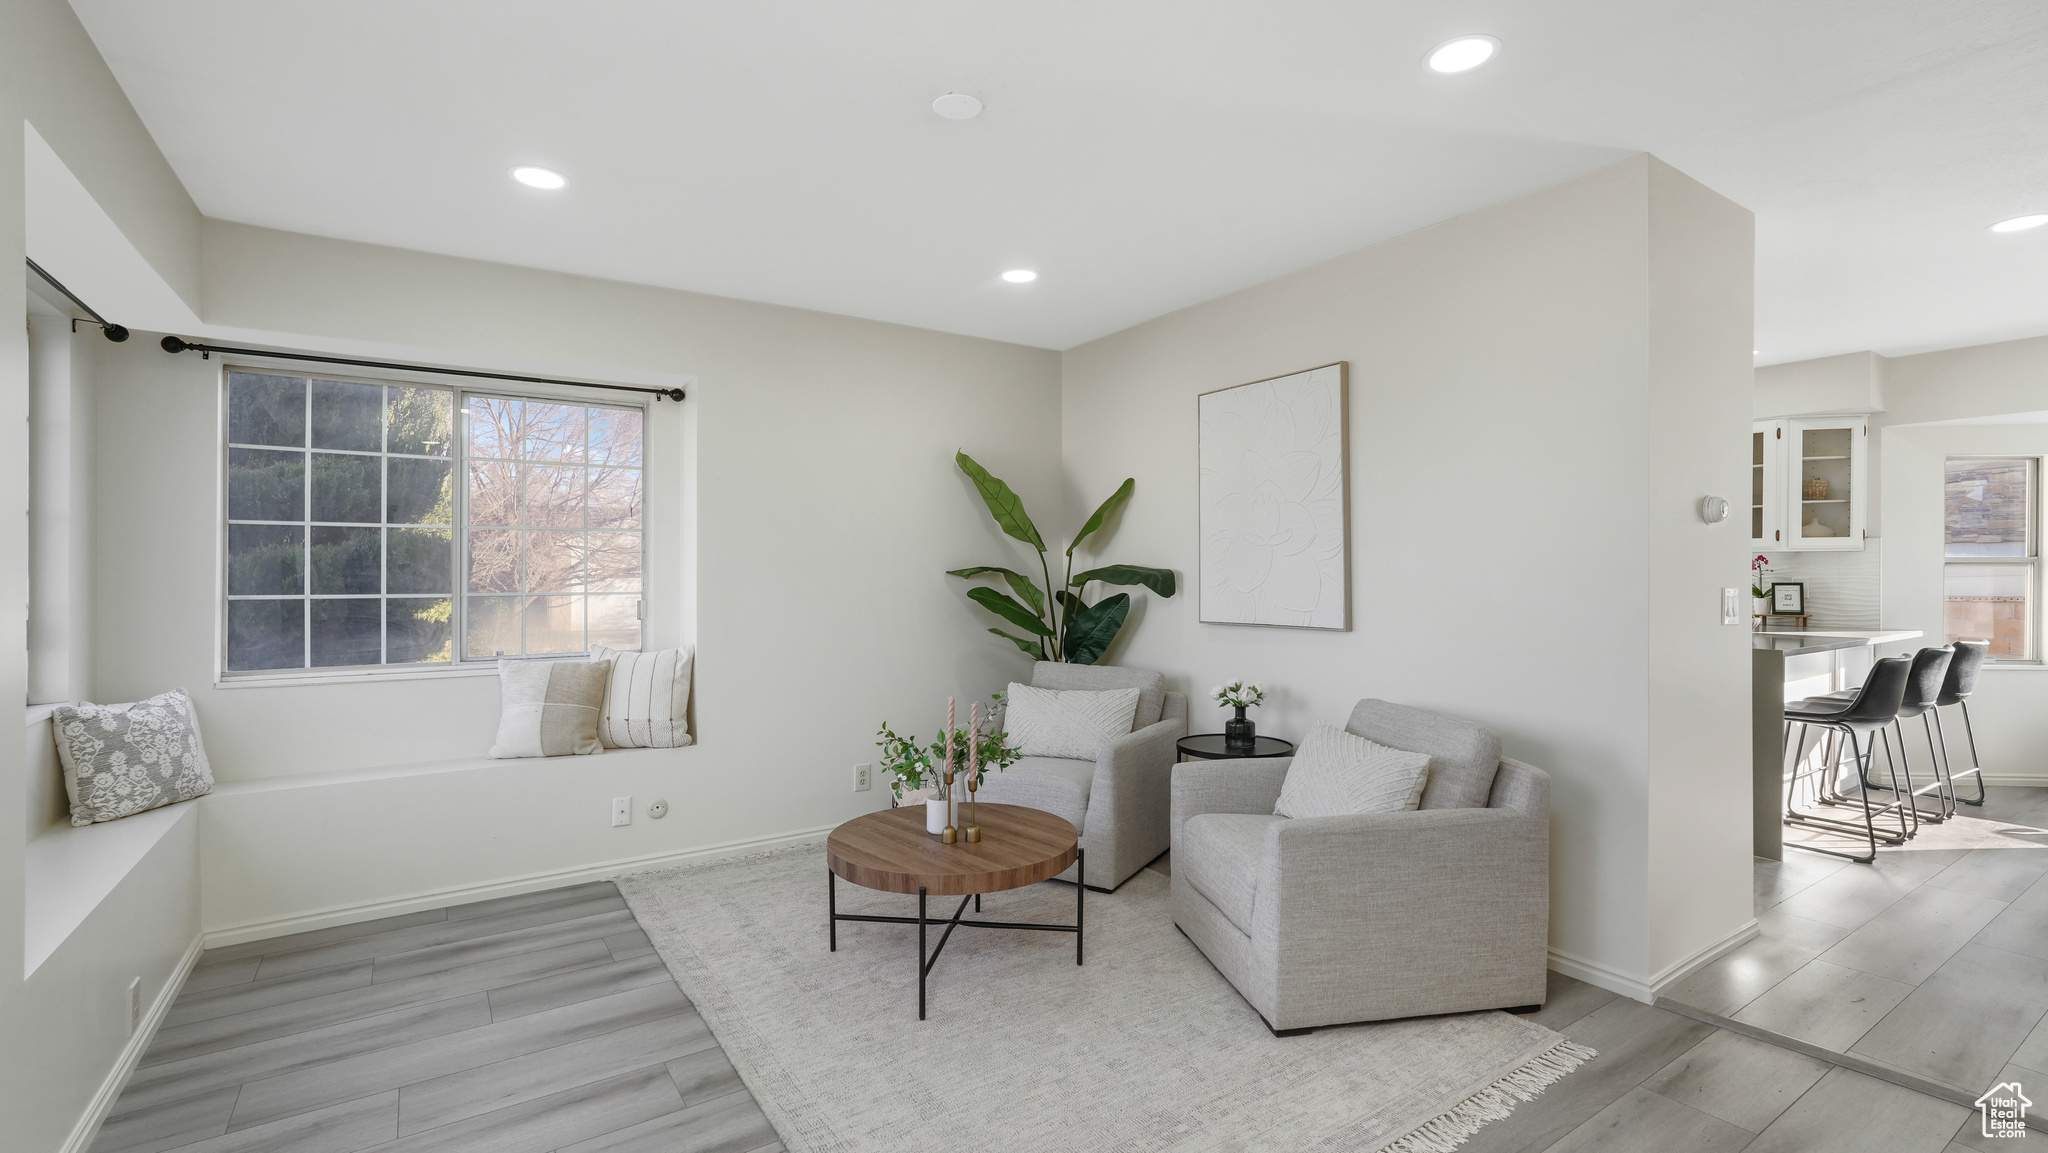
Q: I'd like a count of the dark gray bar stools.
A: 3